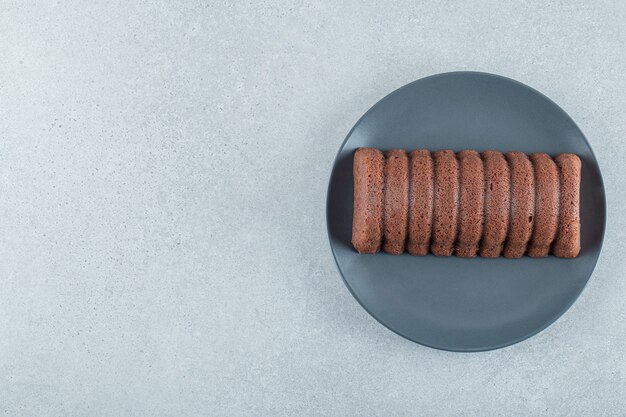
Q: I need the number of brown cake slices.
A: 9